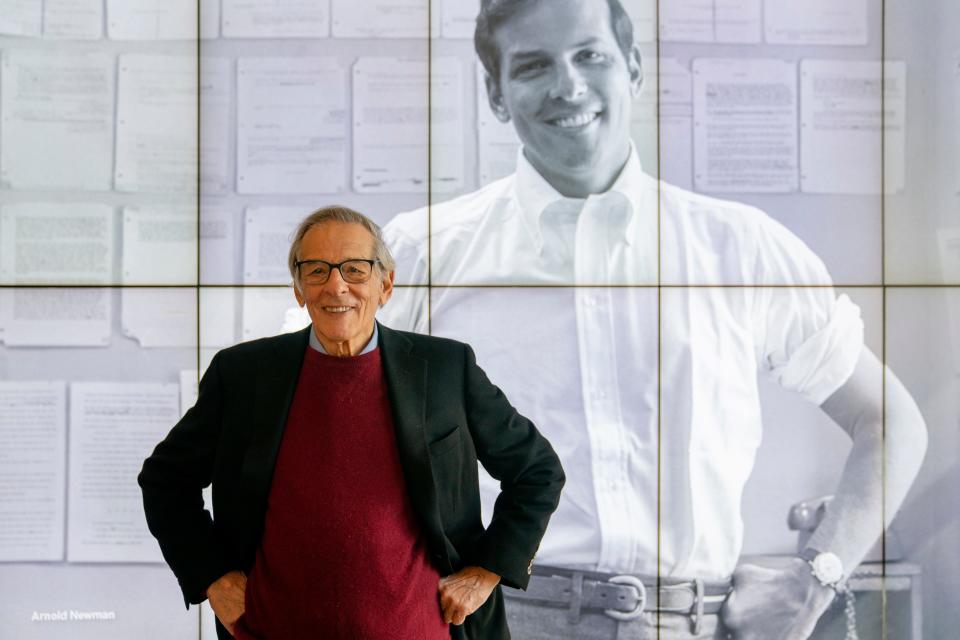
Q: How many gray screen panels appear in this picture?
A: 10